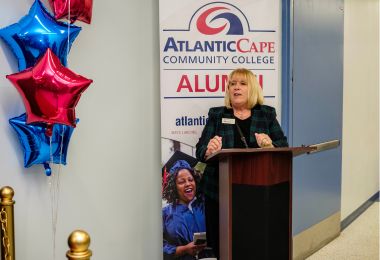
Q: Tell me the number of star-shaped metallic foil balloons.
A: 4